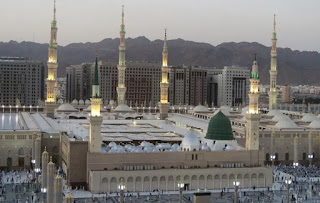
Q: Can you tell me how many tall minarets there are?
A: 6